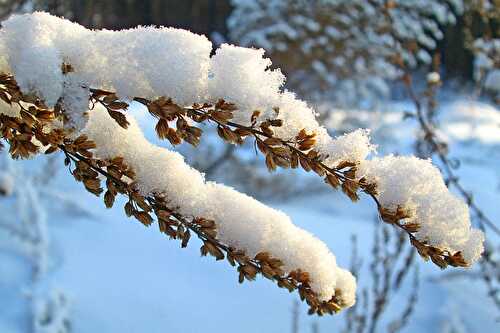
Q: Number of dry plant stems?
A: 2